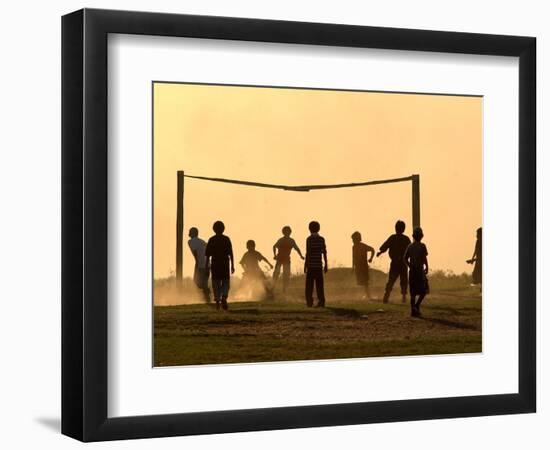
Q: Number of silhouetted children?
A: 9